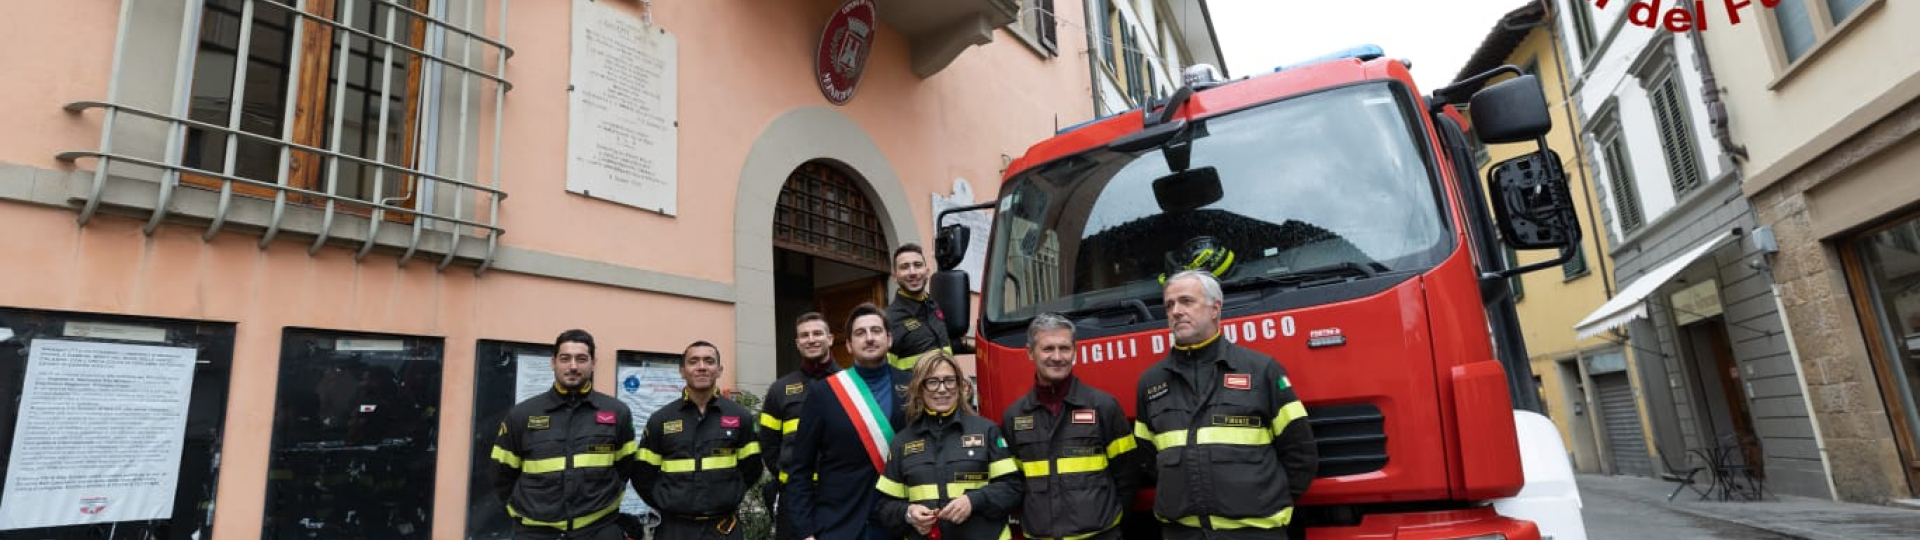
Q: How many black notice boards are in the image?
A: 4